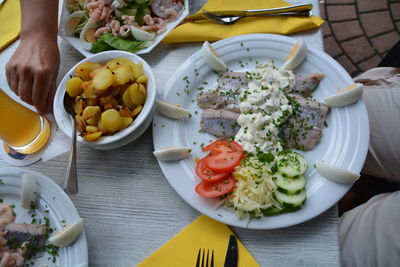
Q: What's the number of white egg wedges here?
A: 11